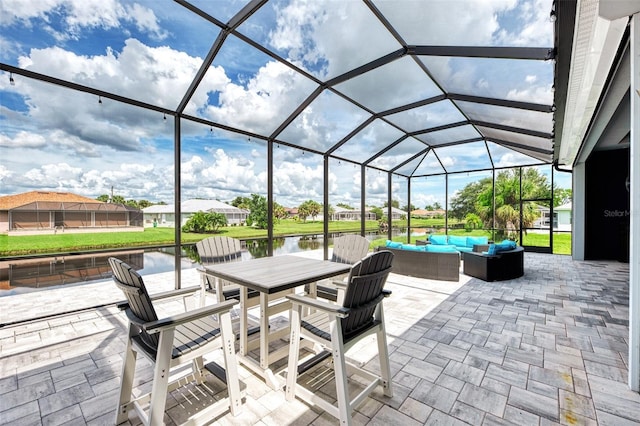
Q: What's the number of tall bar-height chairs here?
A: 4